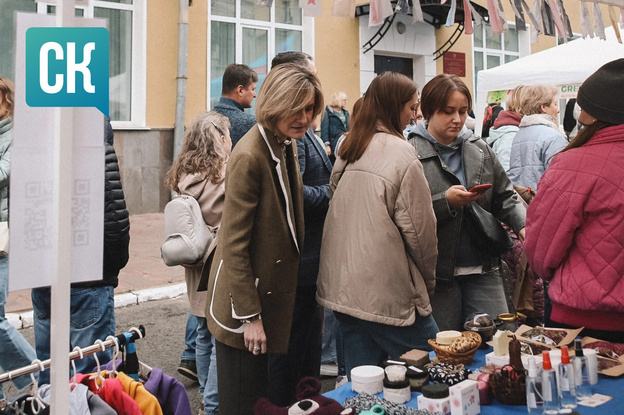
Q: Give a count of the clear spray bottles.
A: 4